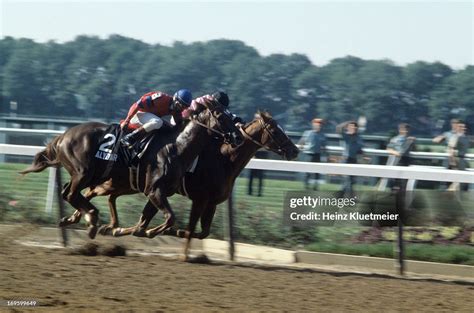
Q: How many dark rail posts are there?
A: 3